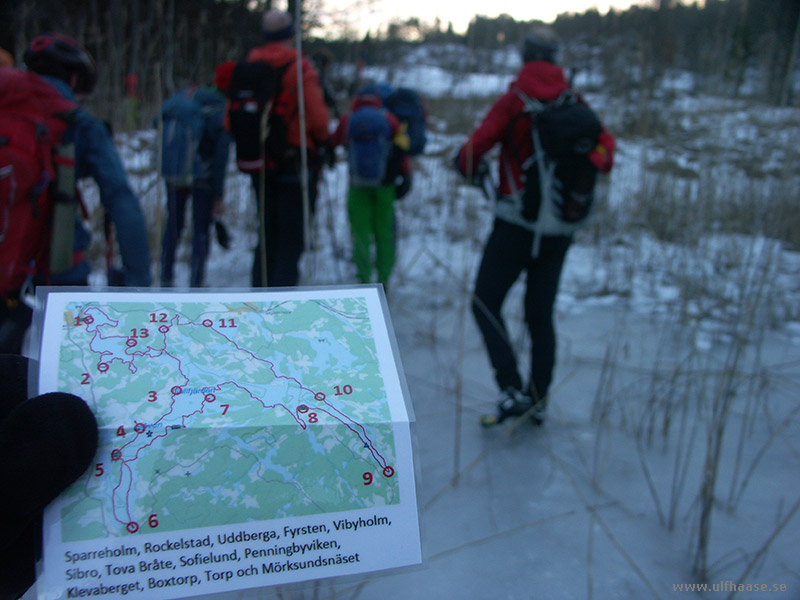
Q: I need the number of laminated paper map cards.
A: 1